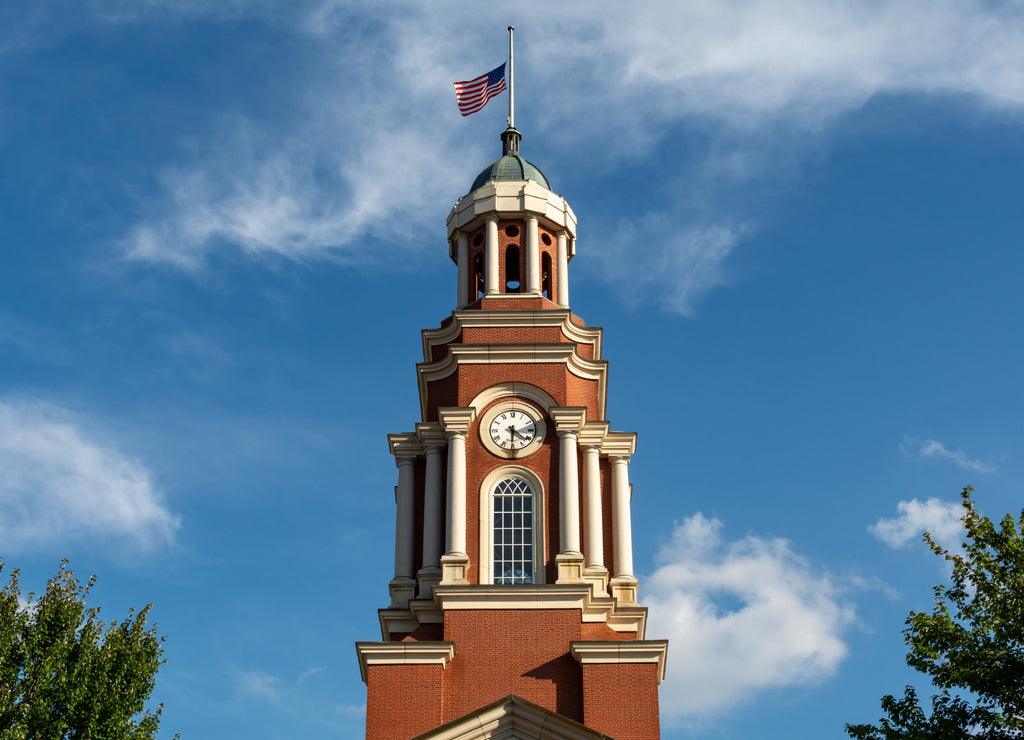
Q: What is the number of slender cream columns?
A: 10